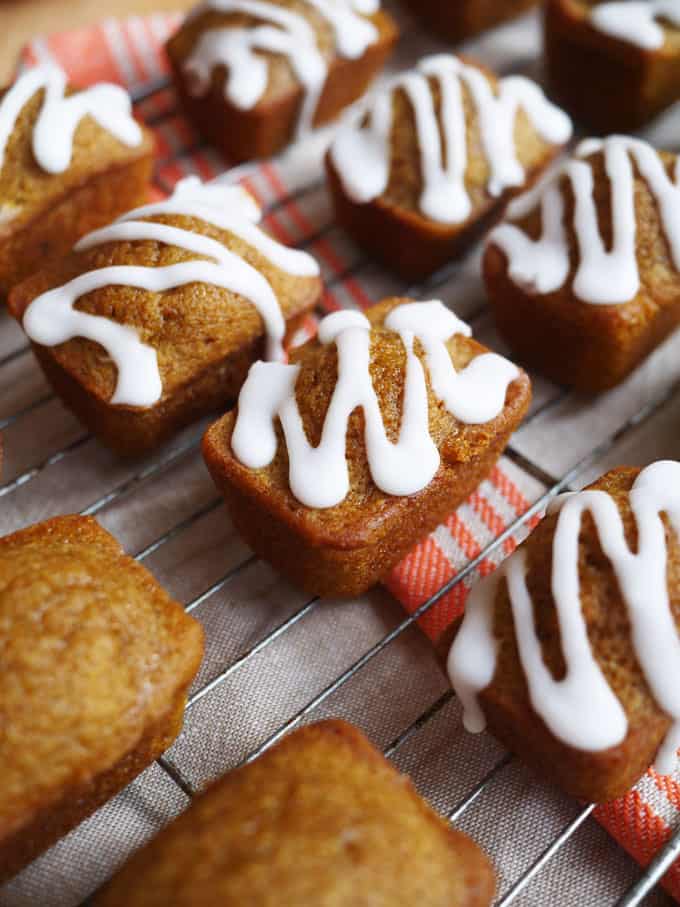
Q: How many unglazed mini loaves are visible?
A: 2